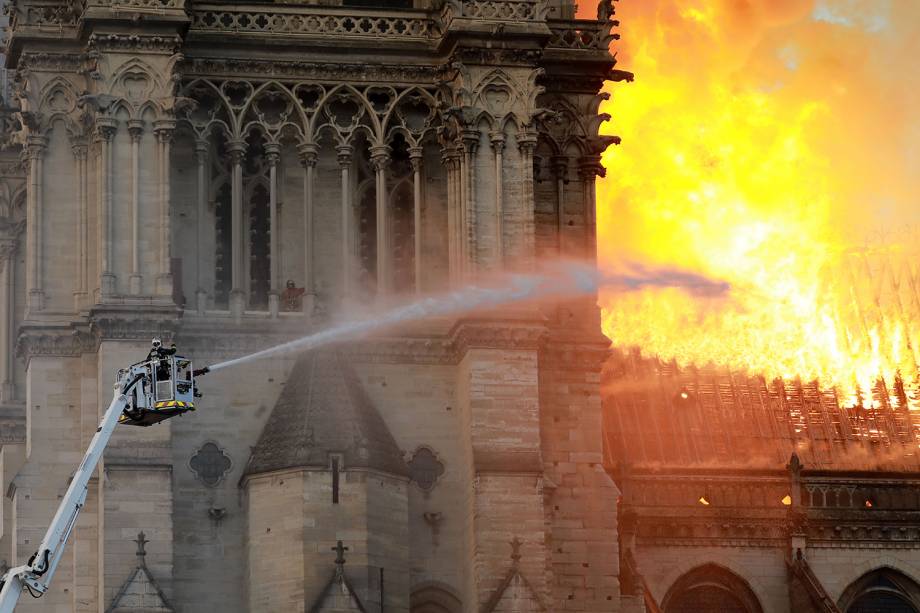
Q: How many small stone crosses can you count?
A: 3